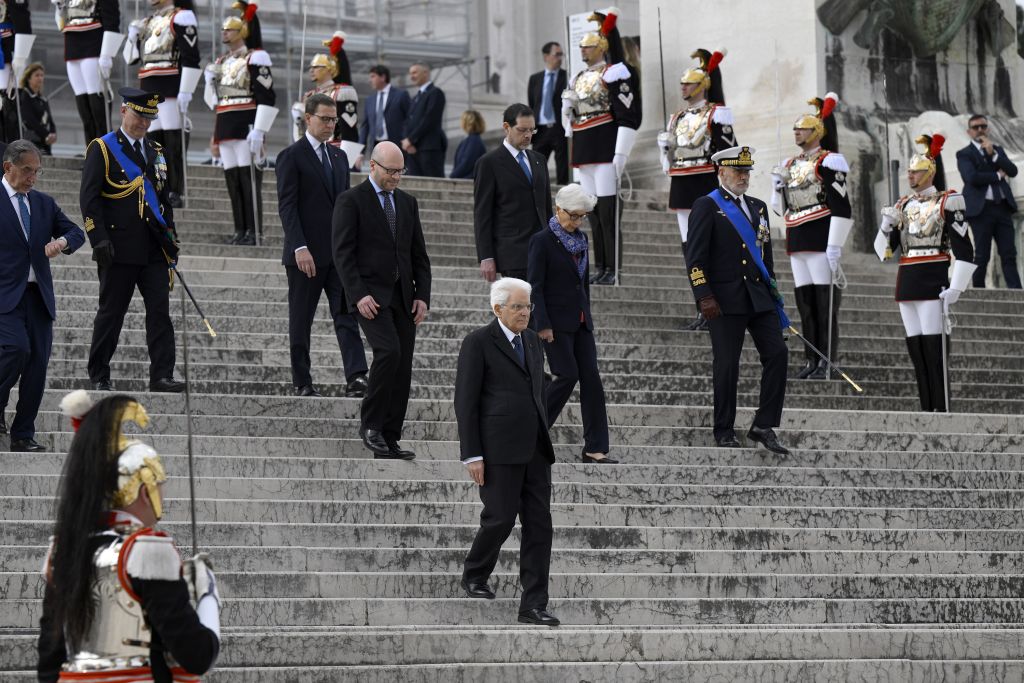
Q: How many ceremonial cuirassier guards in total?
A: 10